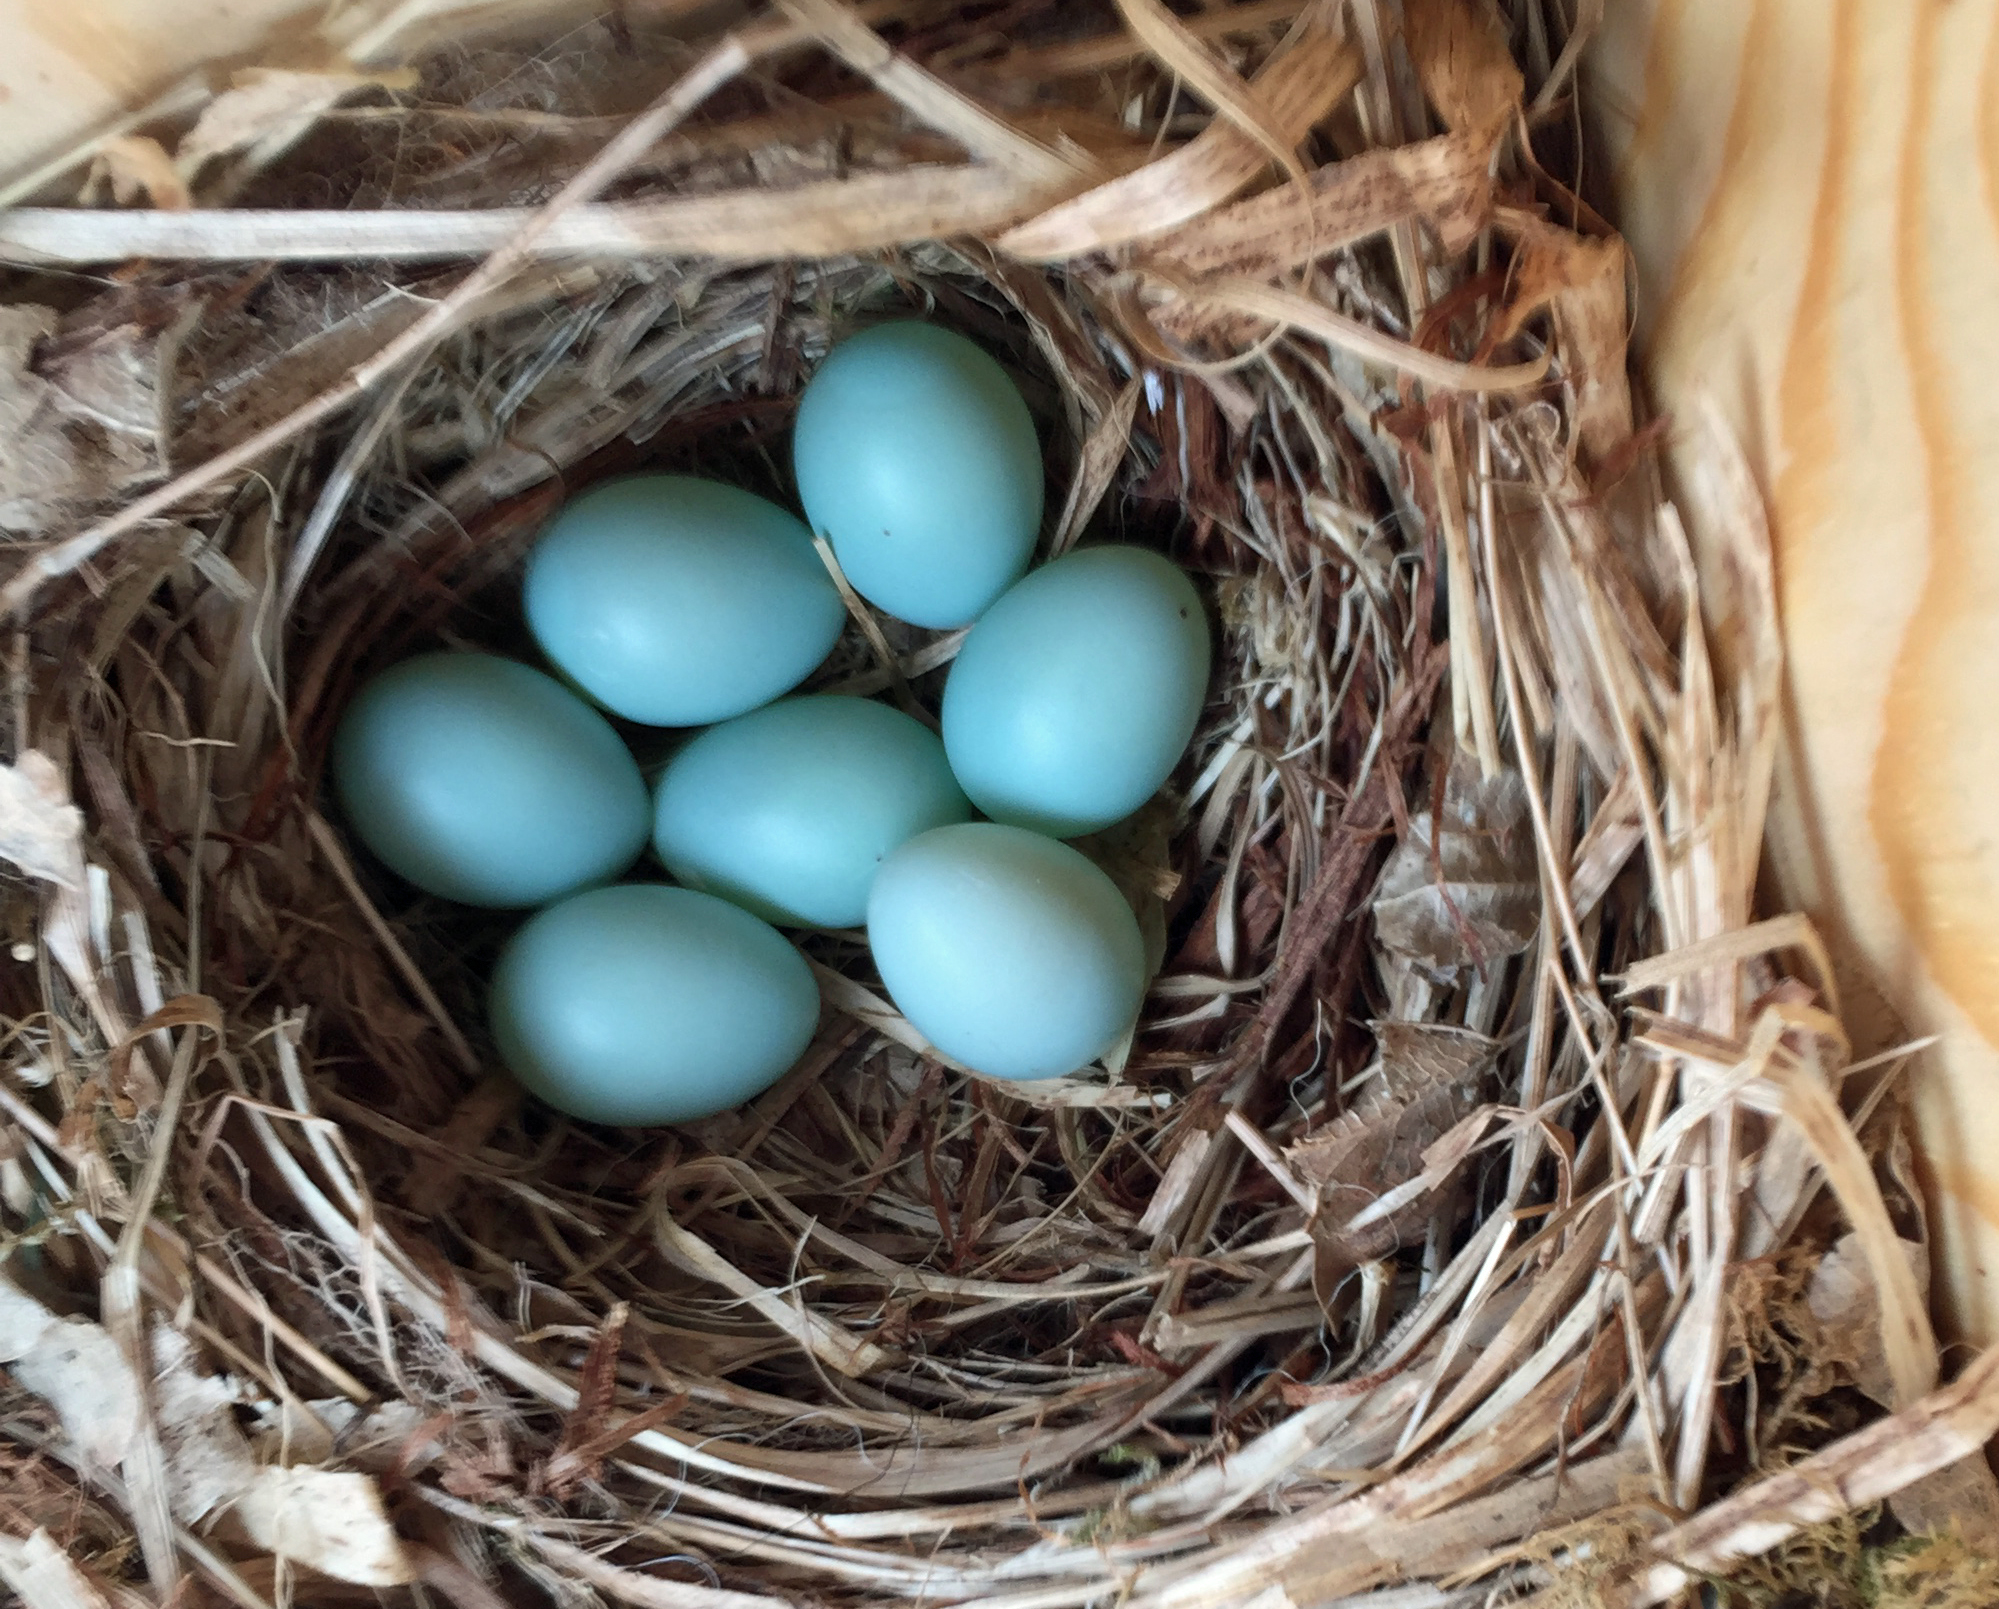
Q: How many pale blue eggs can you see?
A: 7